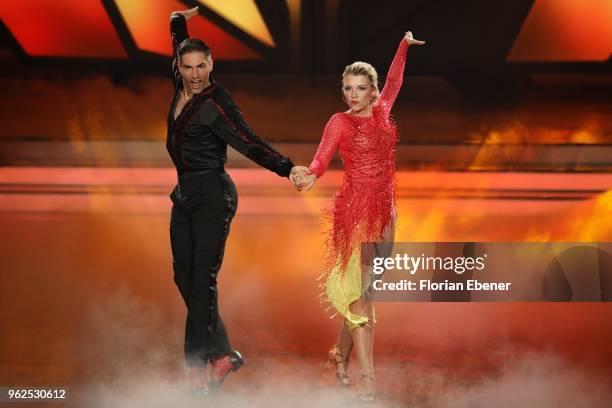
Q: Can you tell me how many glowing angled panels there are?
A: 4